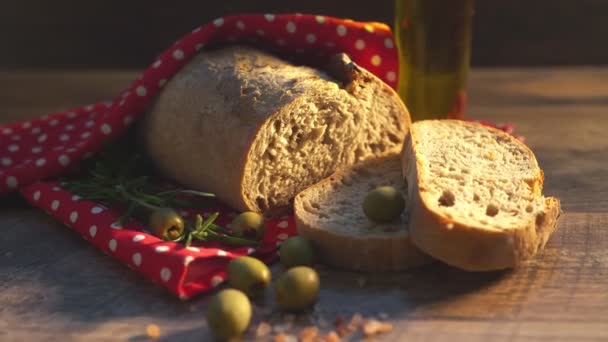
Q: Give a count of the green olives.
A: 7